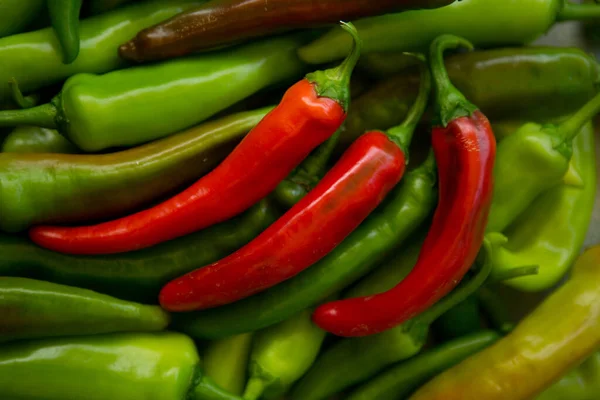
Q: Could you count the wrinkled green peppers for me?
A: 0